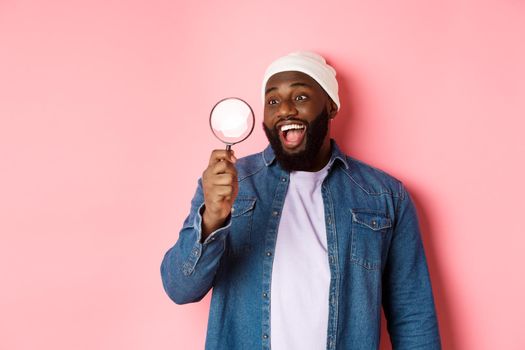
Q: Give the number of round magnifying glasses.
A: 1